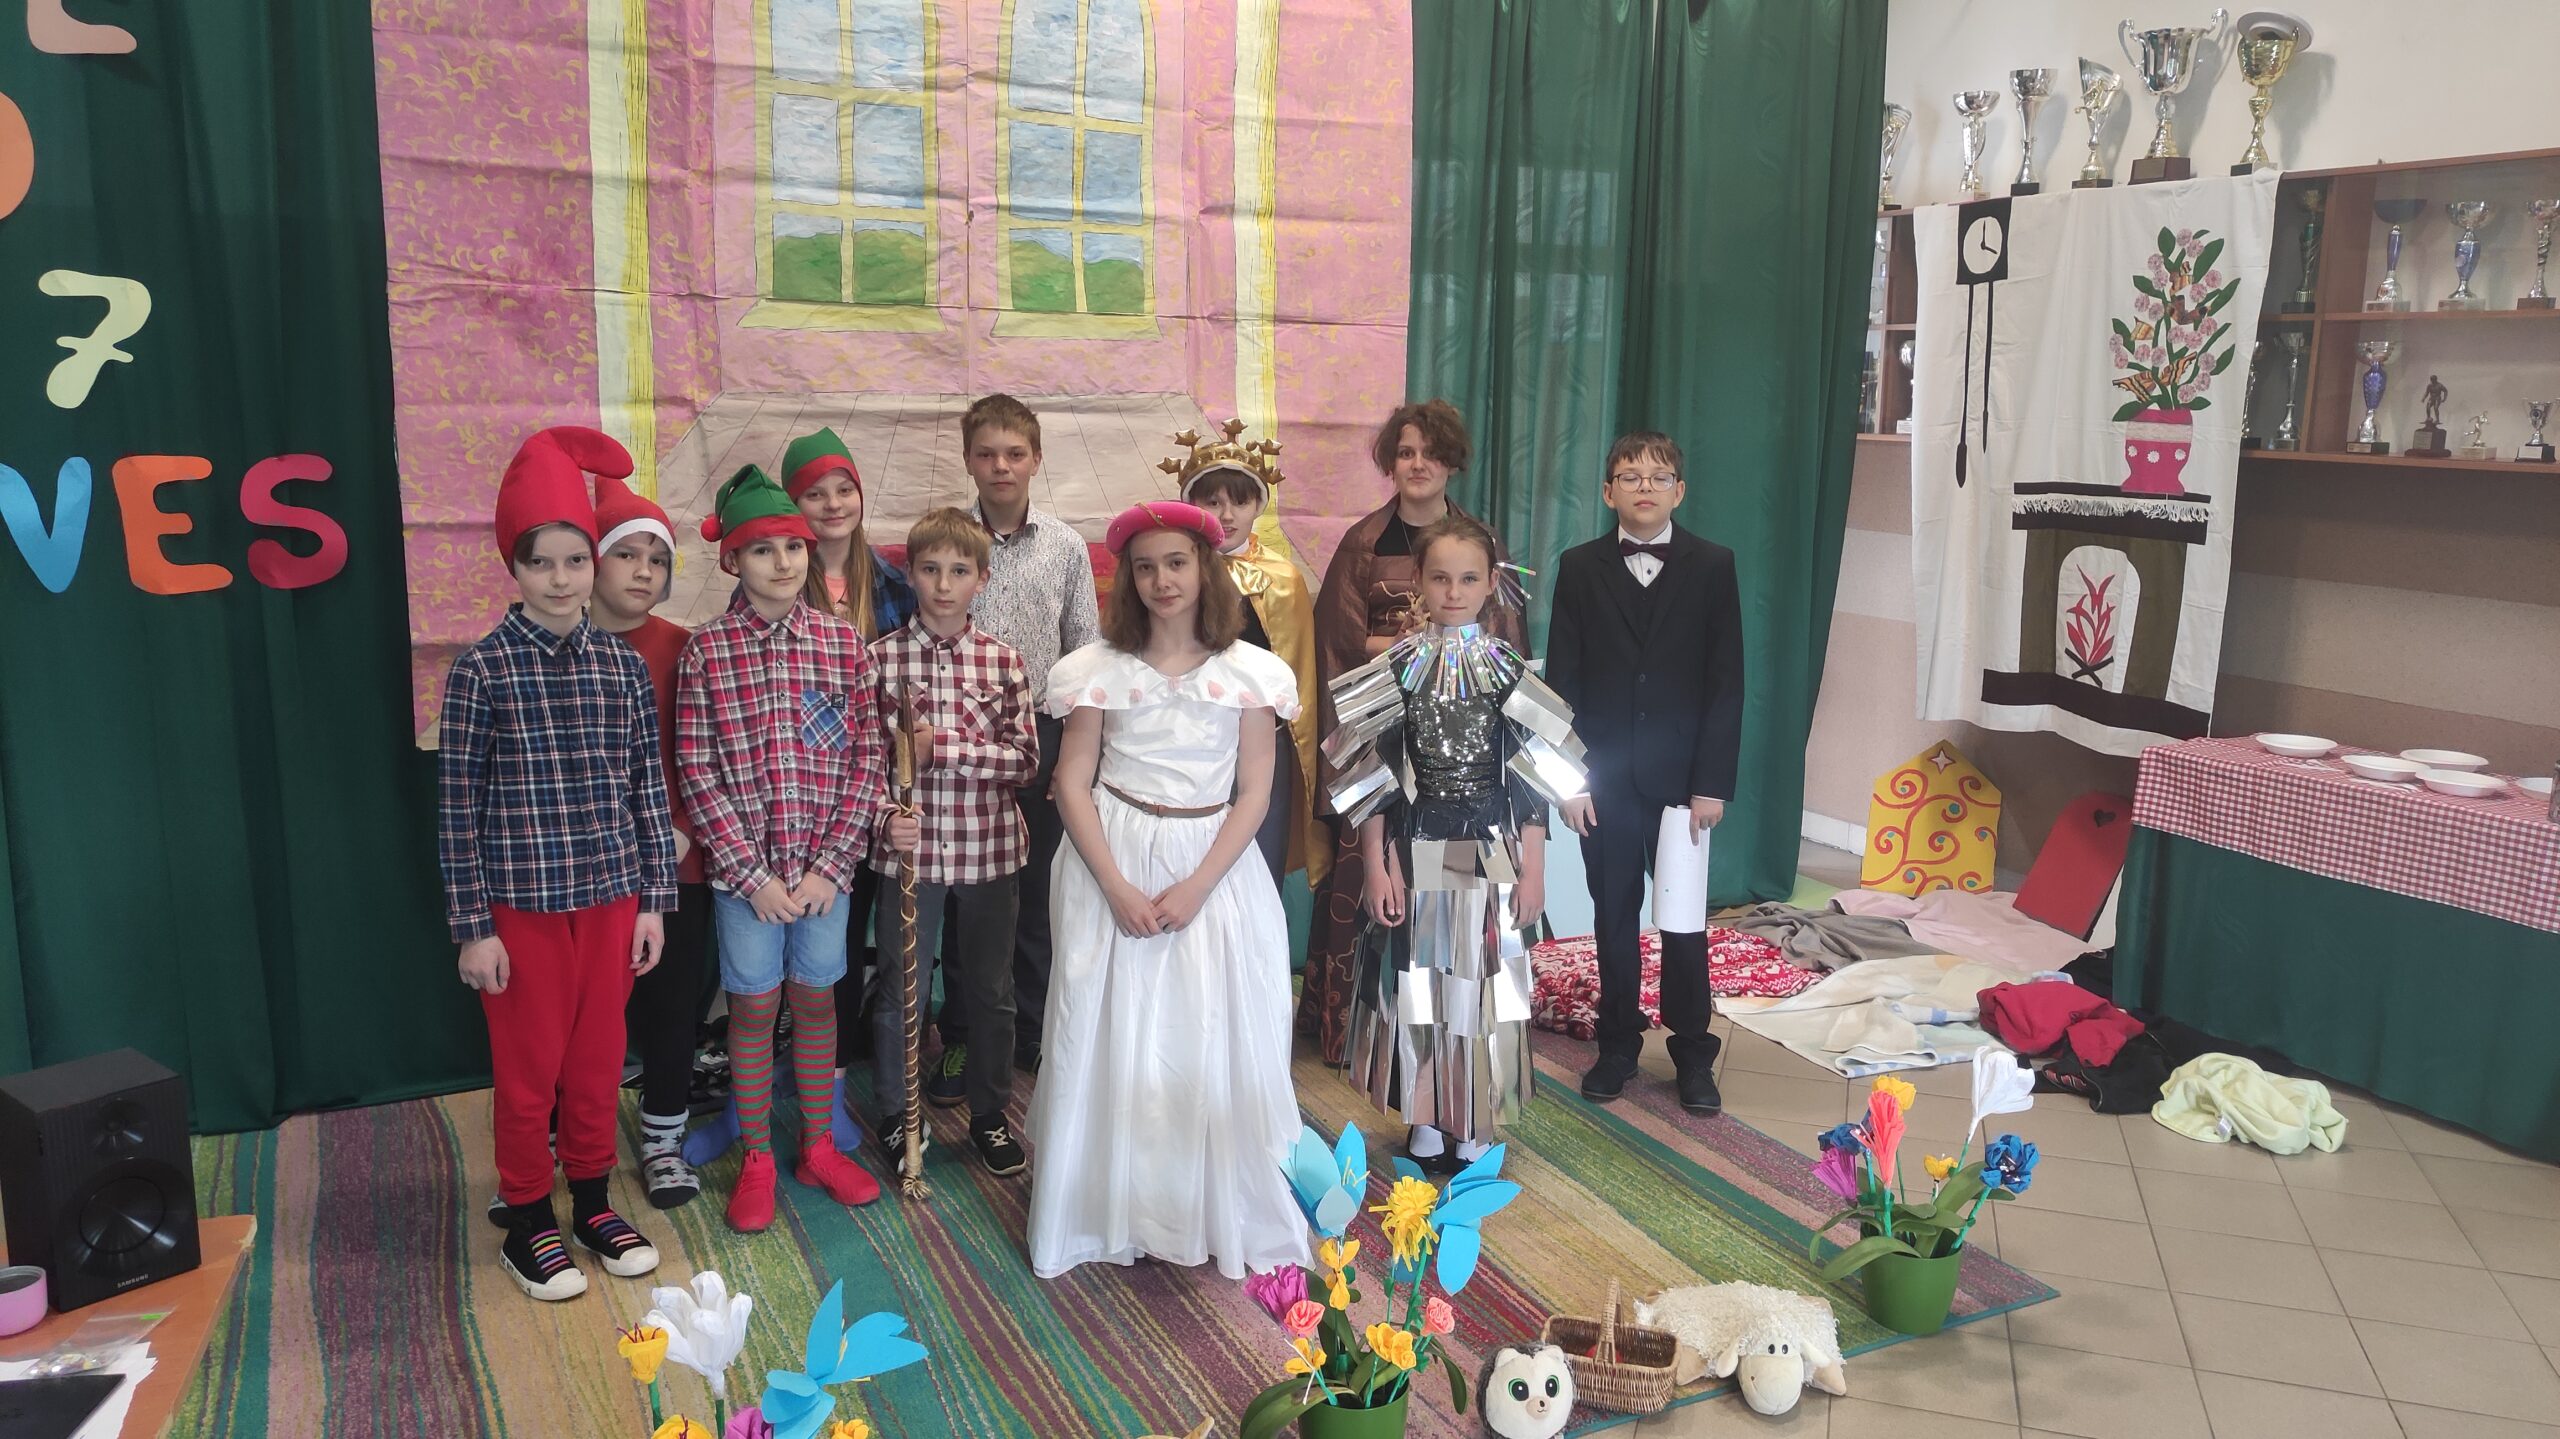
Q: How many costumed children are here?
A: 11